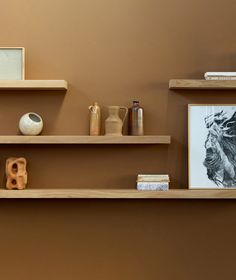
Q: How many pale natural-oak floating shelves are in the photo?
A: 4